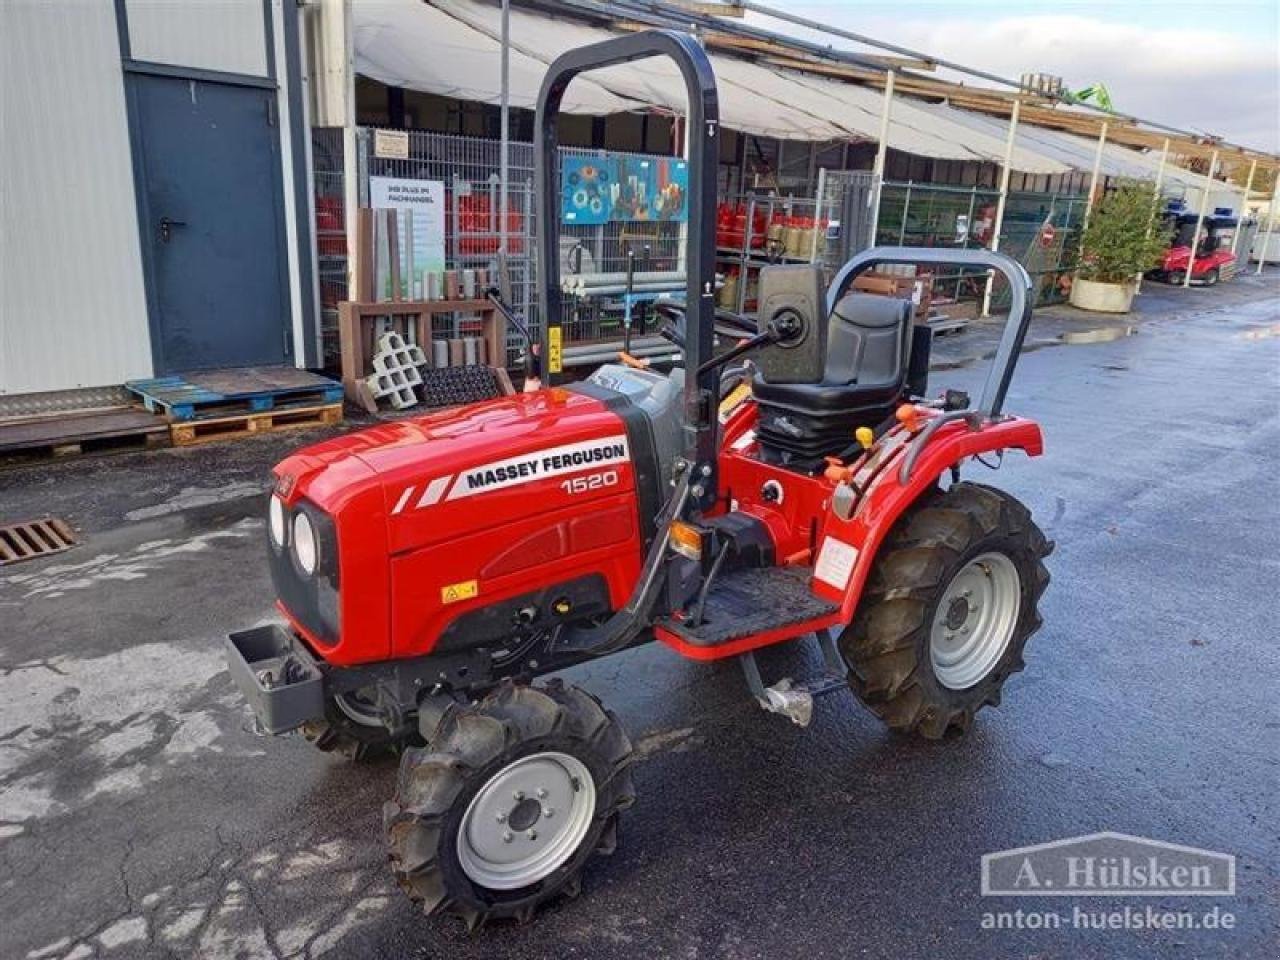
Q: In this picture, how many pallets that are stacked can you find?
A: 2